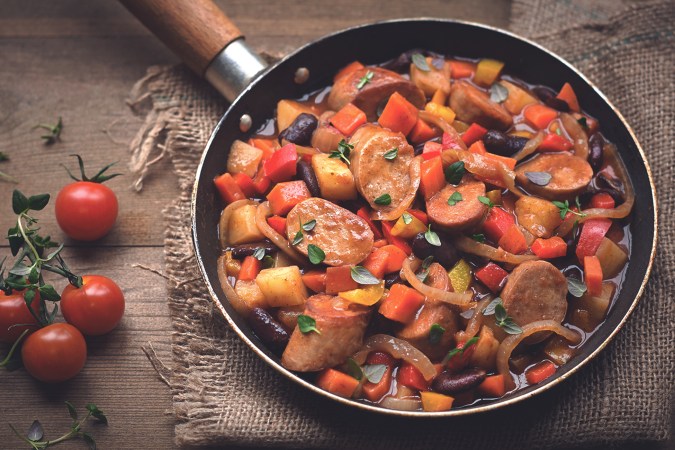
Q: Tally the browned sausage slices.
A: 9